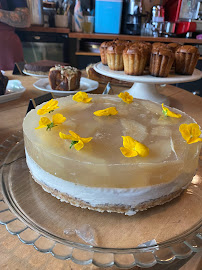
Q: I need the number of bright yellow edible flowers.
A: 9